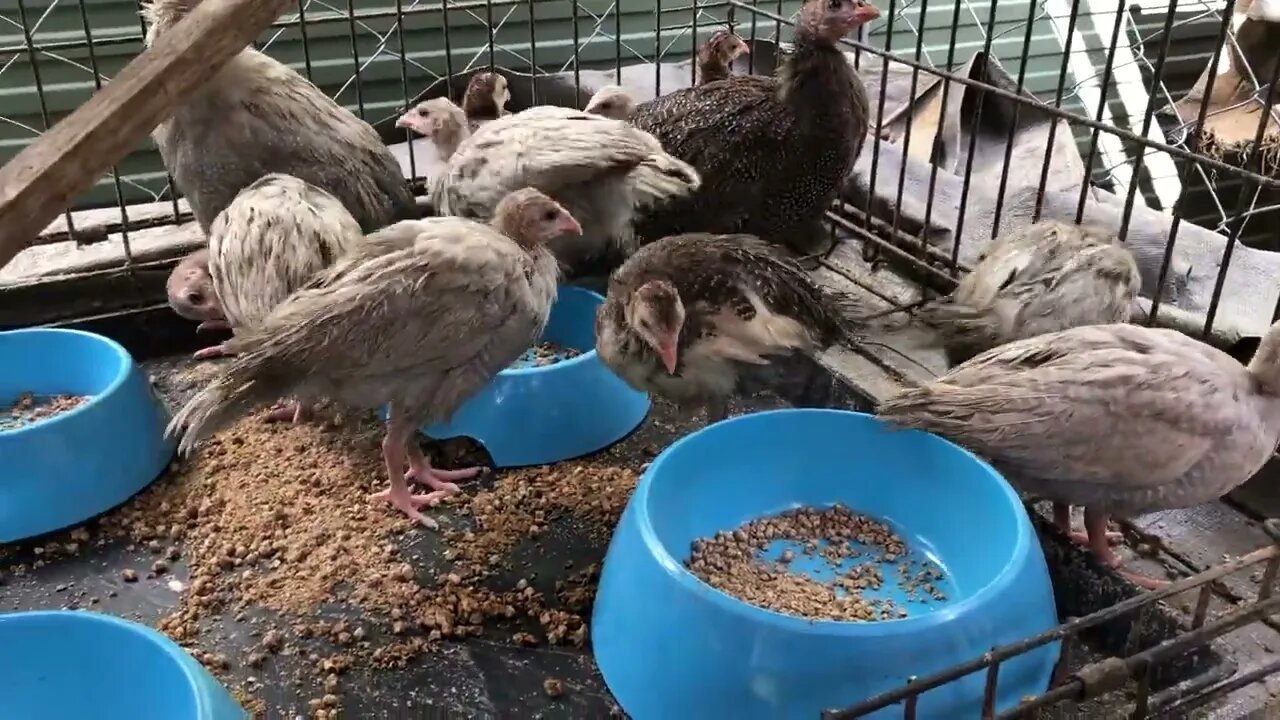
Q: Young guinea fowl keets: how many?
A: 11